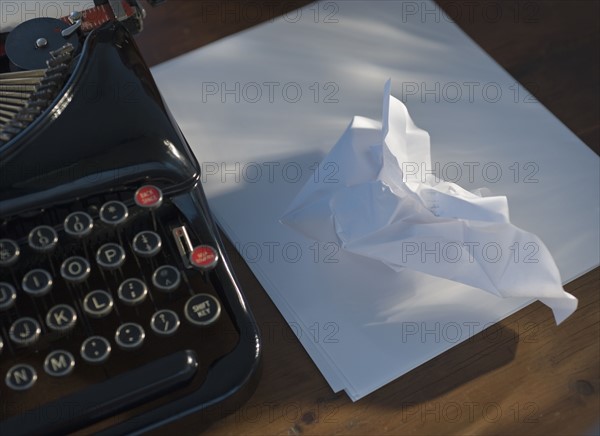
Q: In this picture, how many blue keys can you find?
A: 0